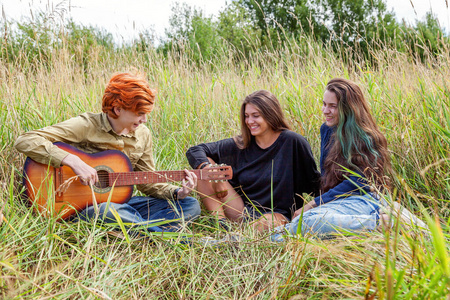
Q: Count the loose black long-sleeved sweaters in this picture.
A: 1